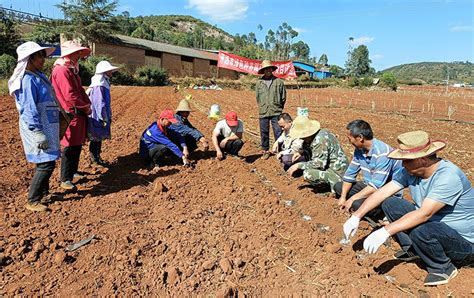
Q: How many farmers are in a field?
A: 11